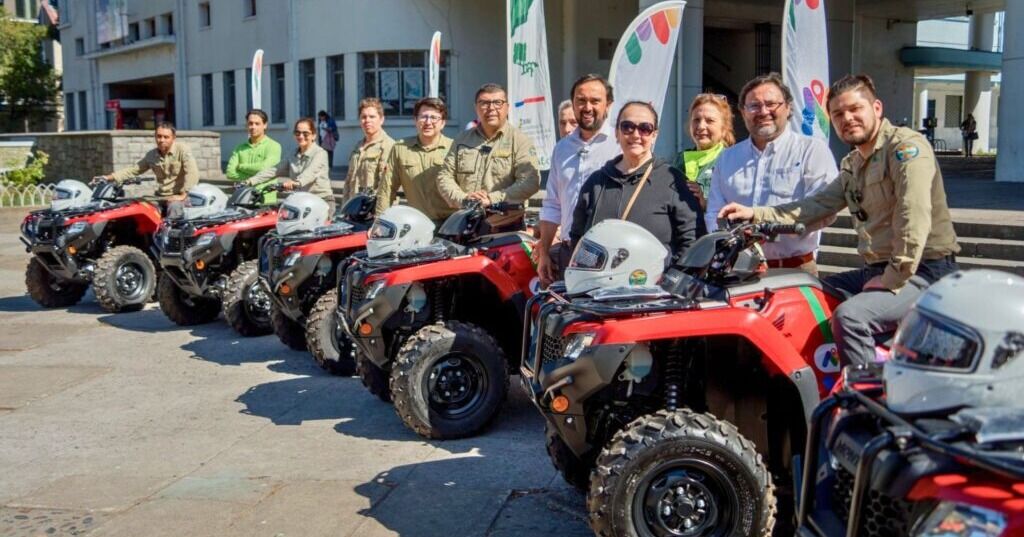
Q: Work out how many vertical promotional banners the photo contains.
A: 5